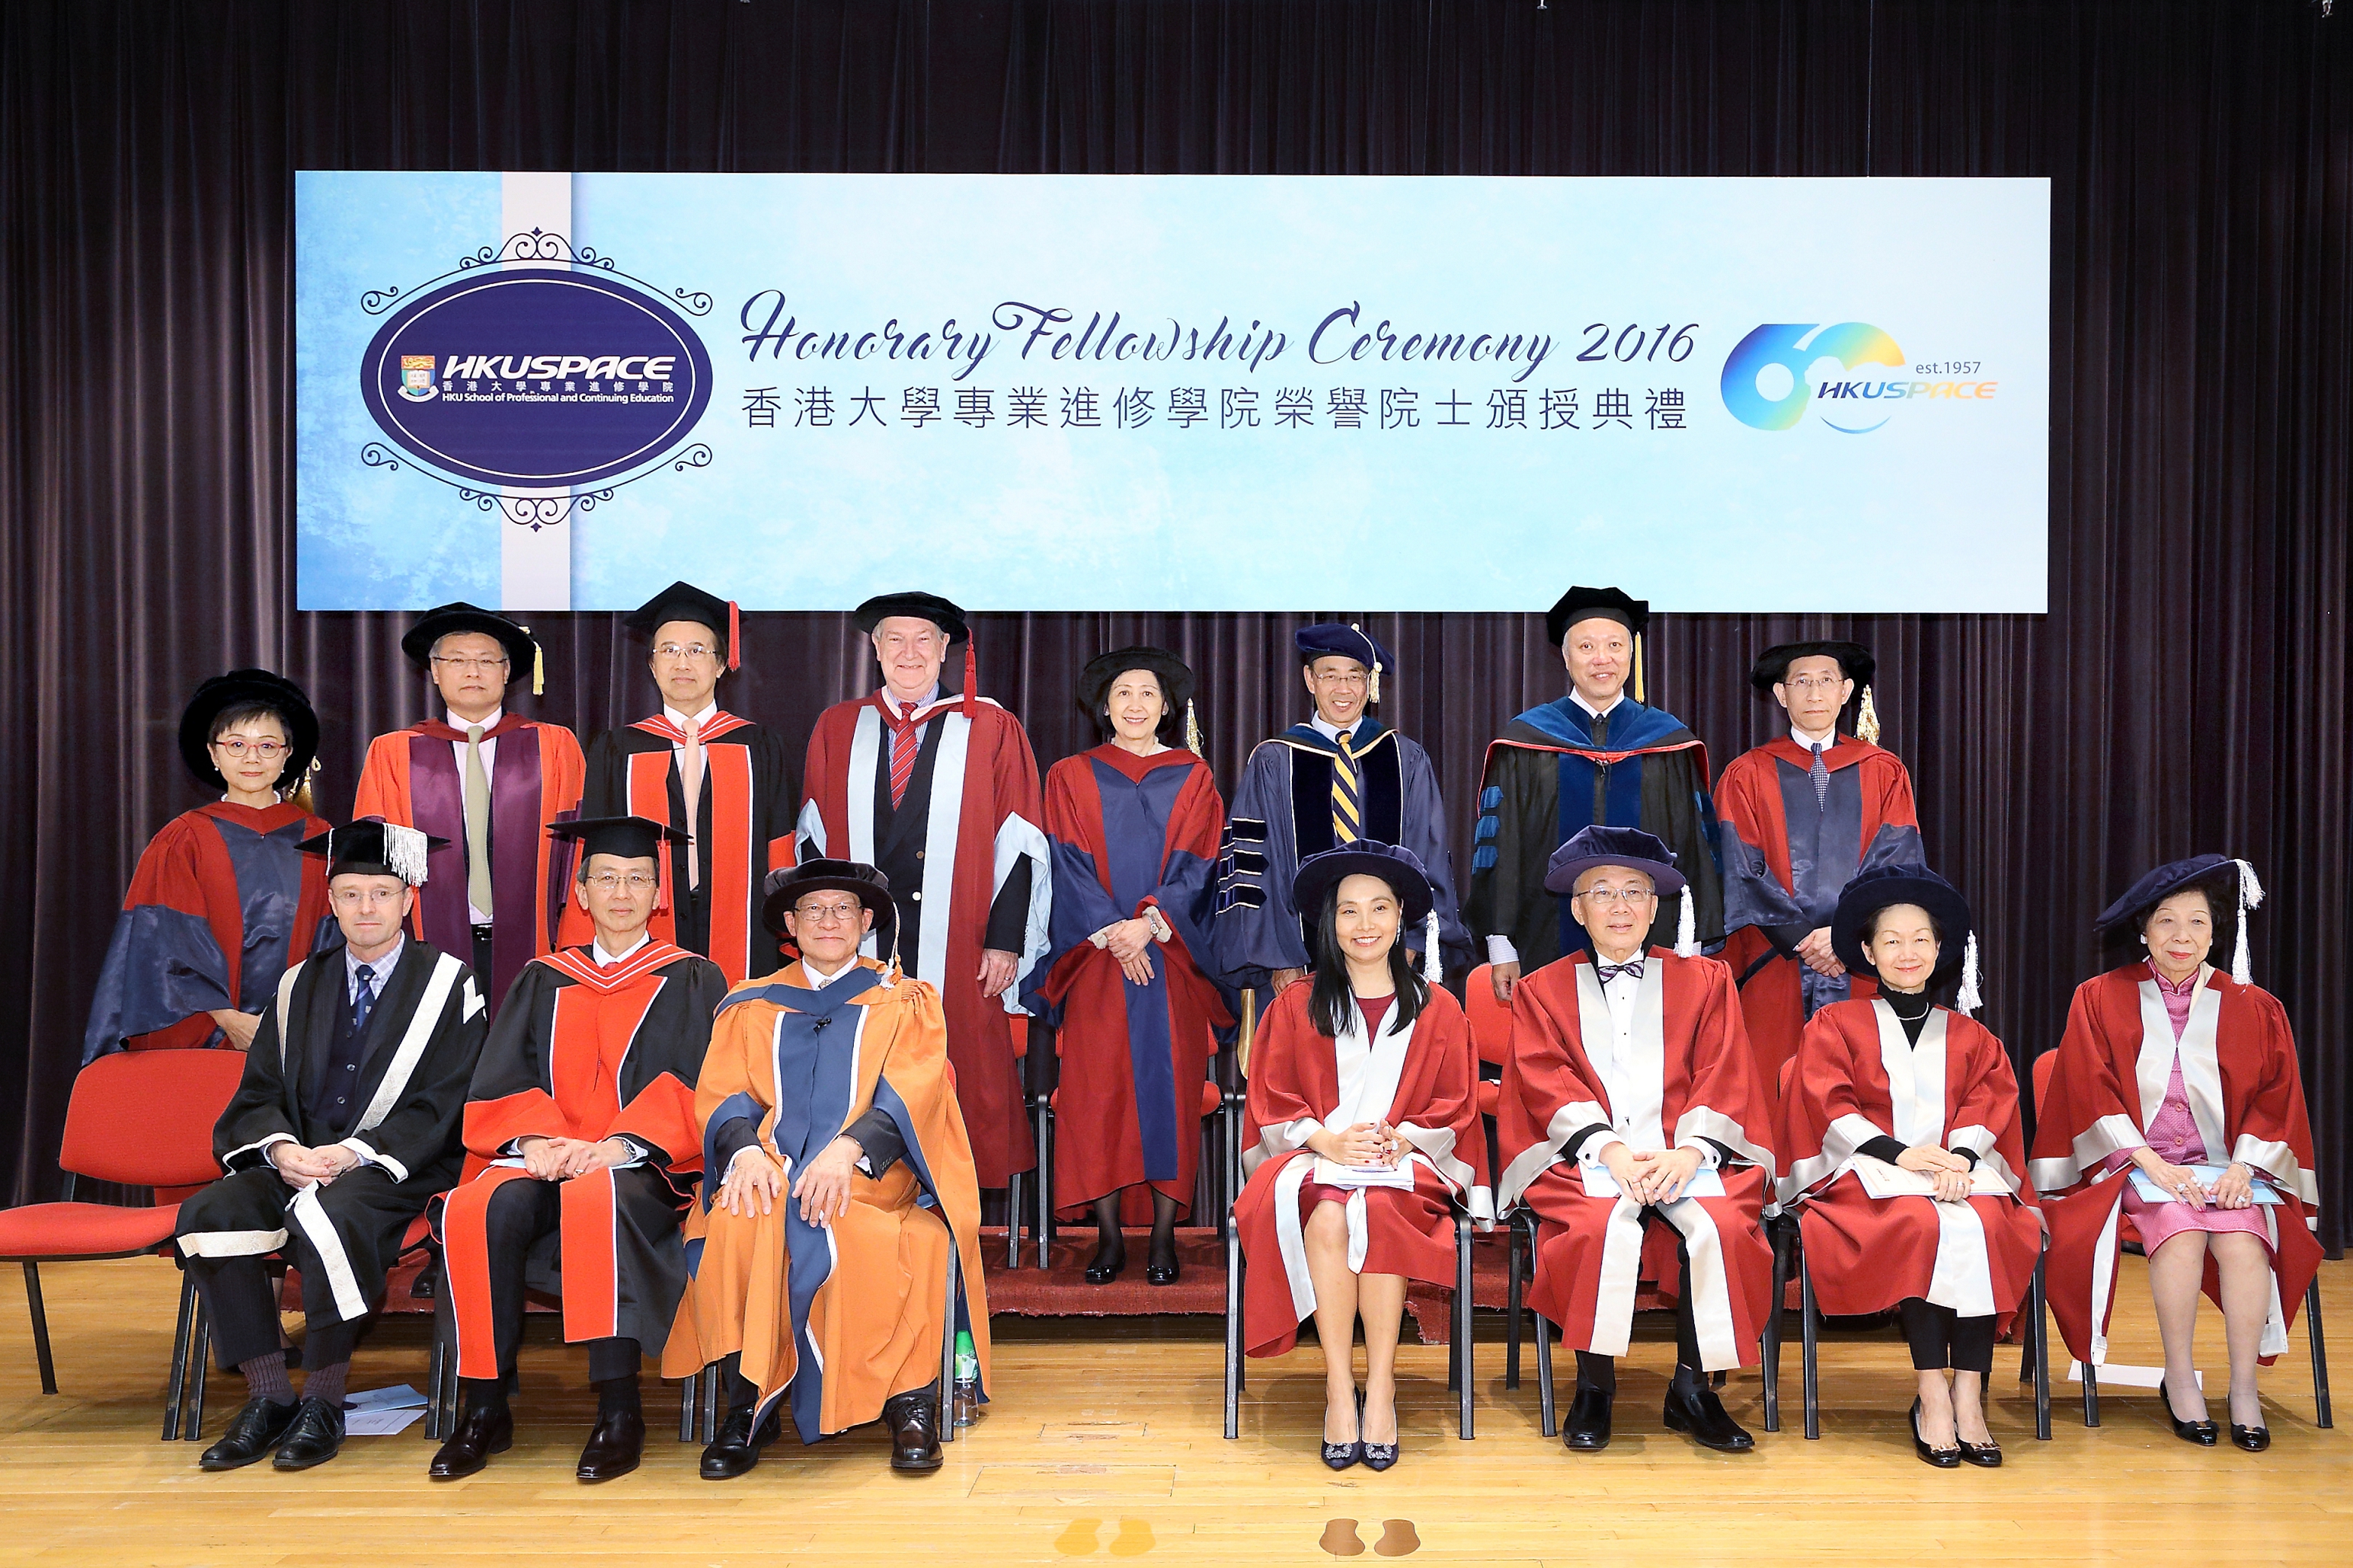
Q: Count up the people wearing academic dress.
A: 15